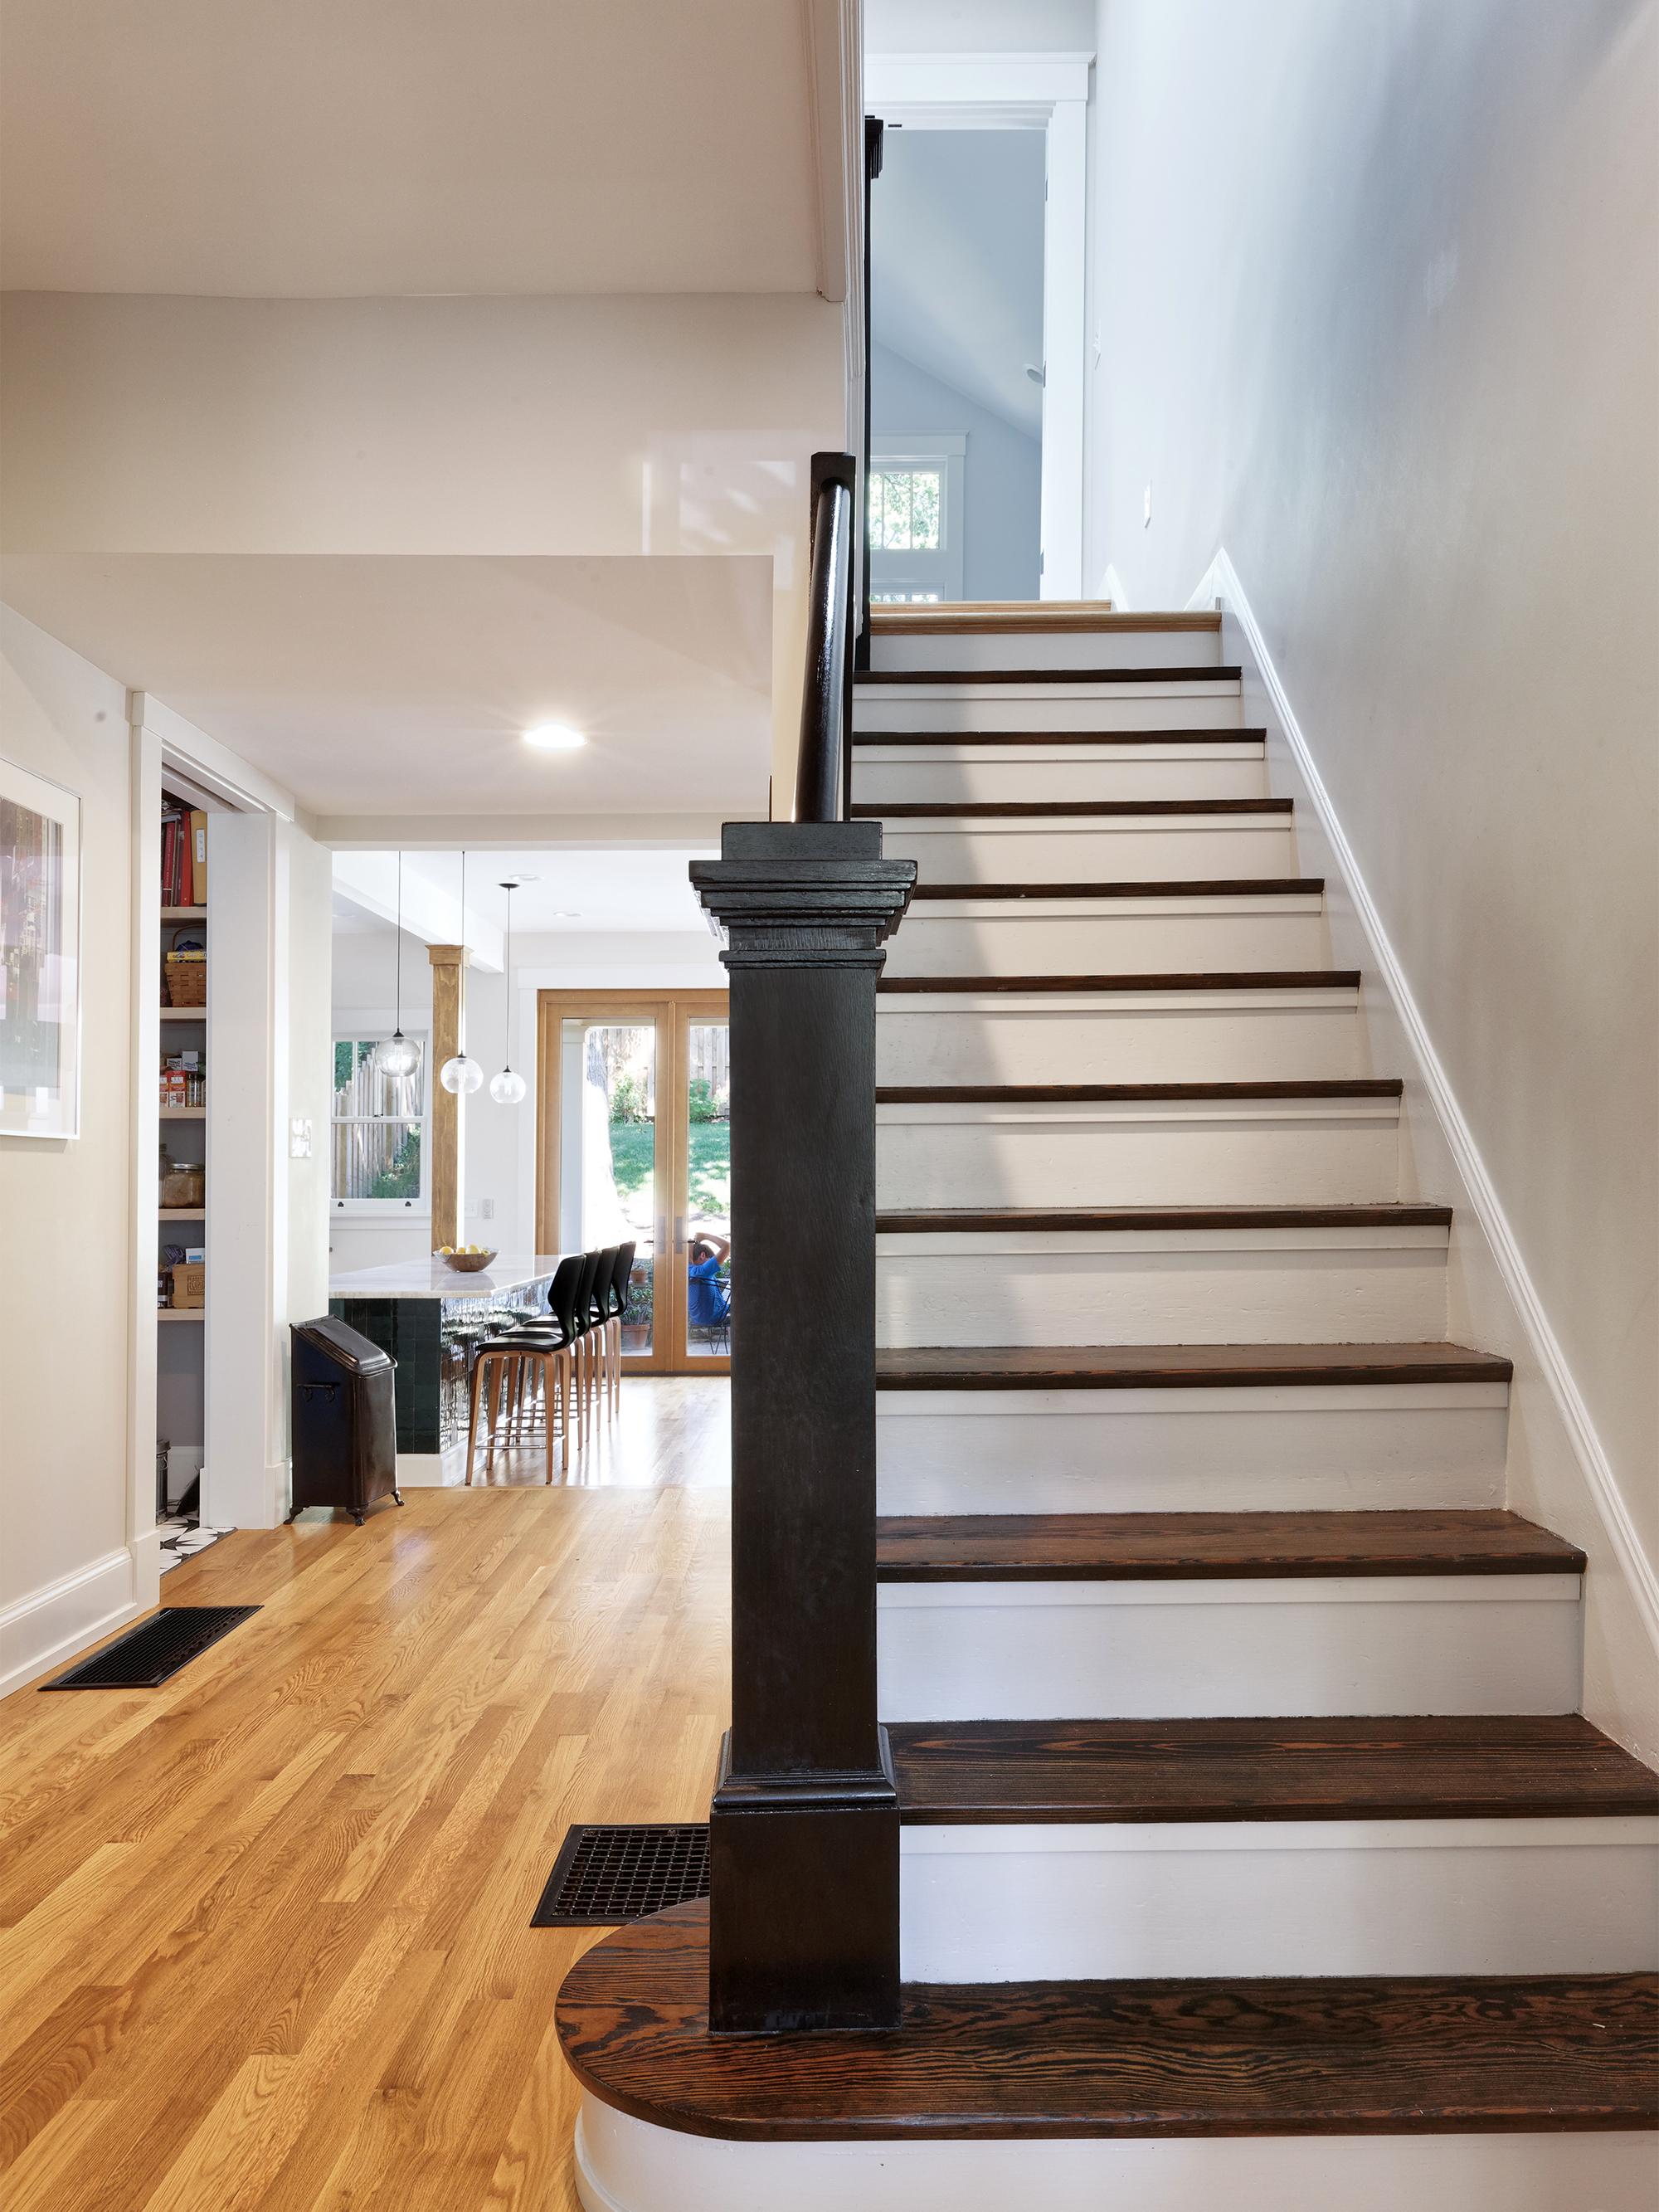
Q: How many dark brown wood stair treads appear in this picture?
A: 11